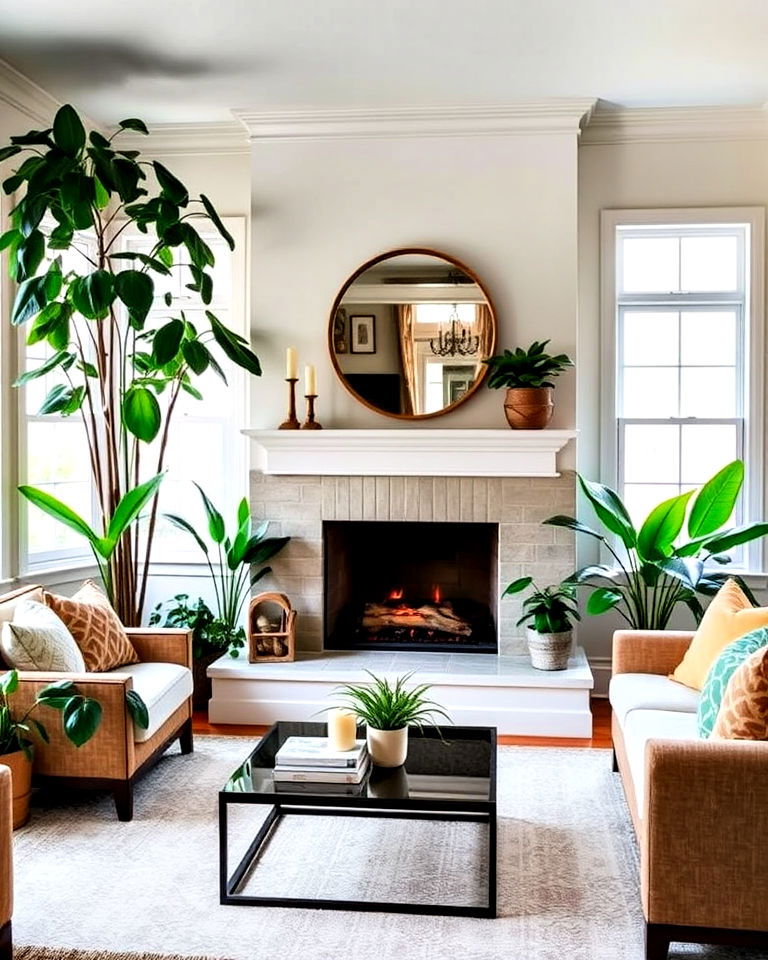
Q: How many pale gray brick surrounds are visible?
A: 1